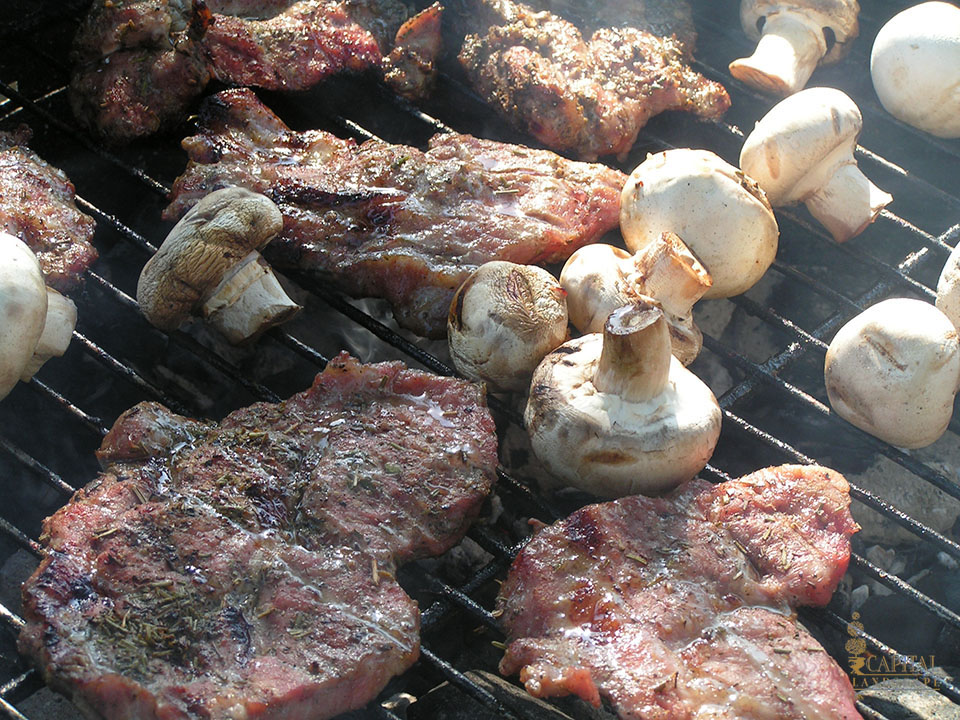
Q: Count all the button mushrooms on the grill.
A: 11